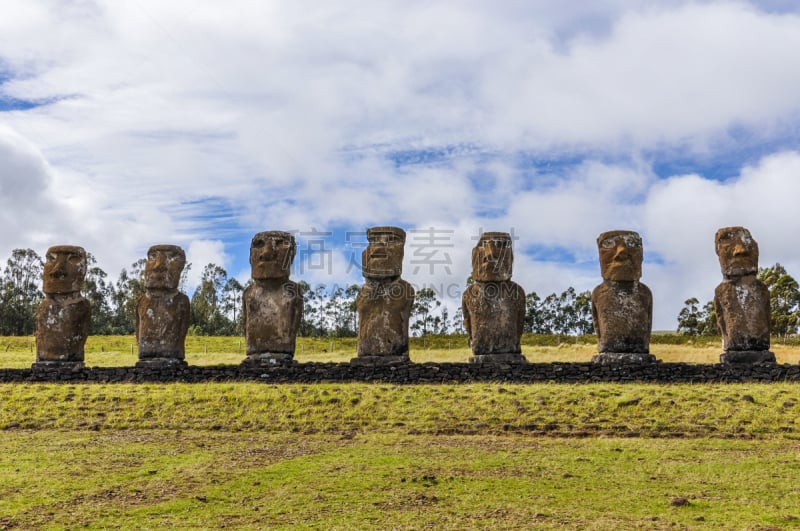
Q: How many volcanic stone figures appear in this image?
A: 7